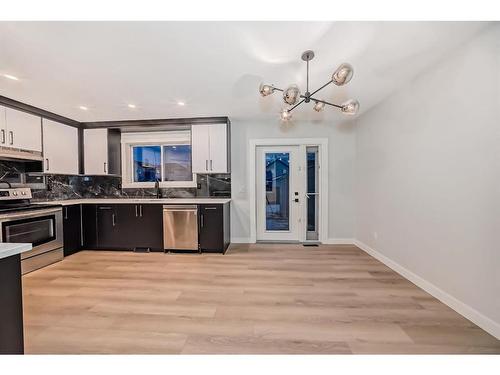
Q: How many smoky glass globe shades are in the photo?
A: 6